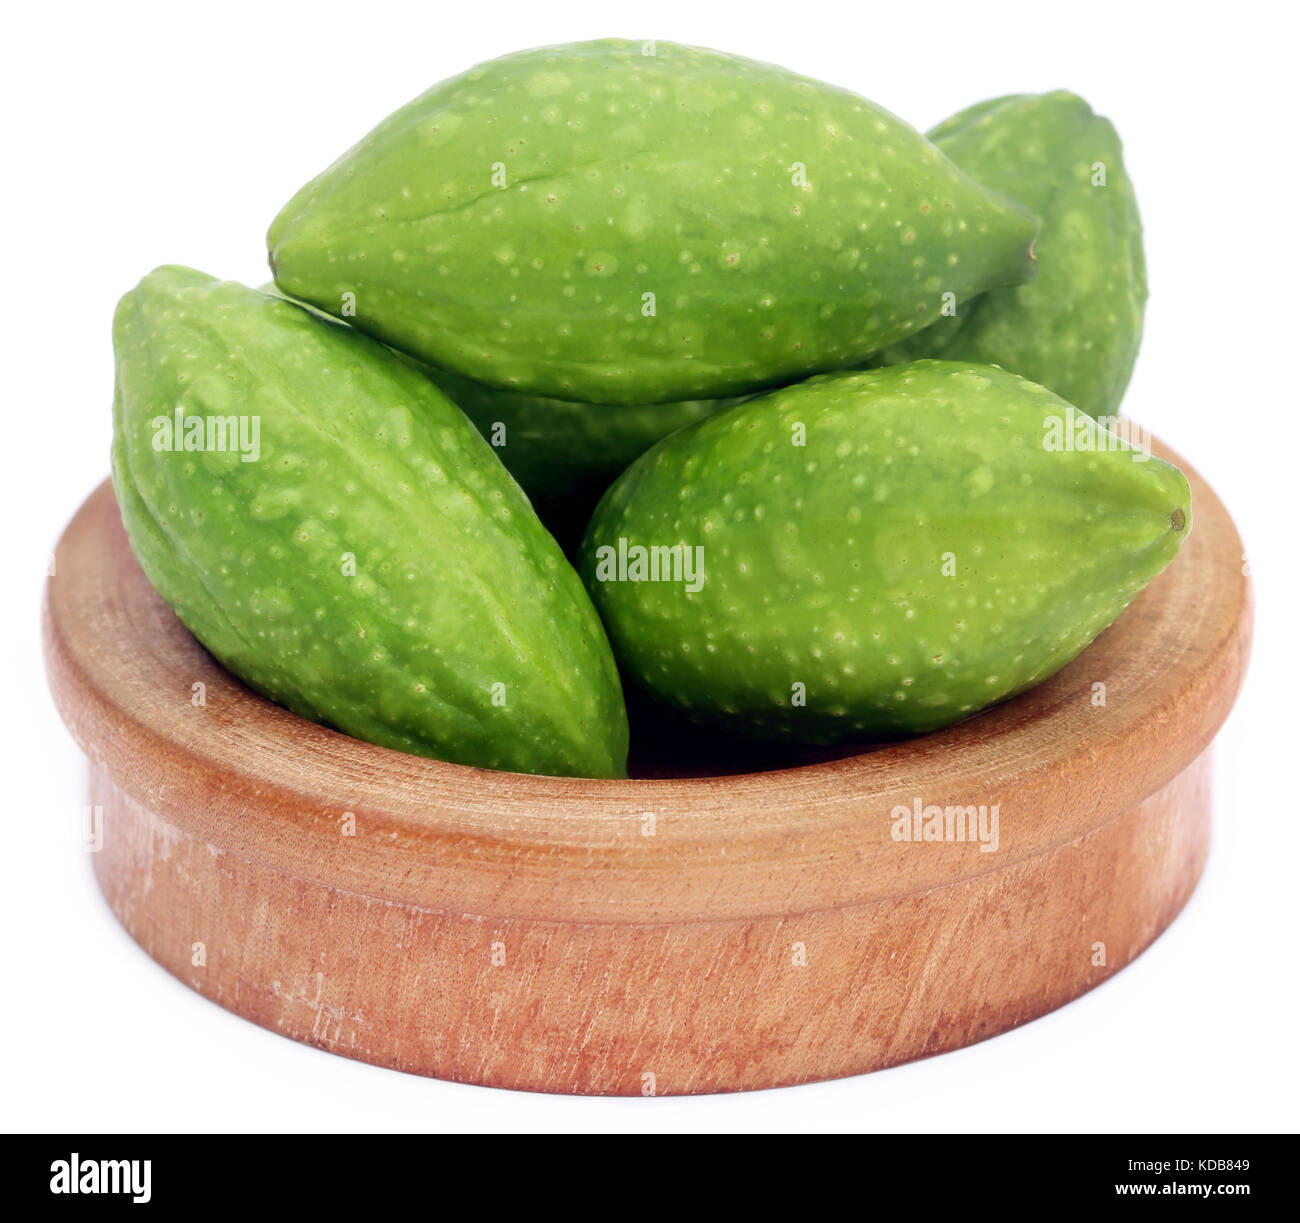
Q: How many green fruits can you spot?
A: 5